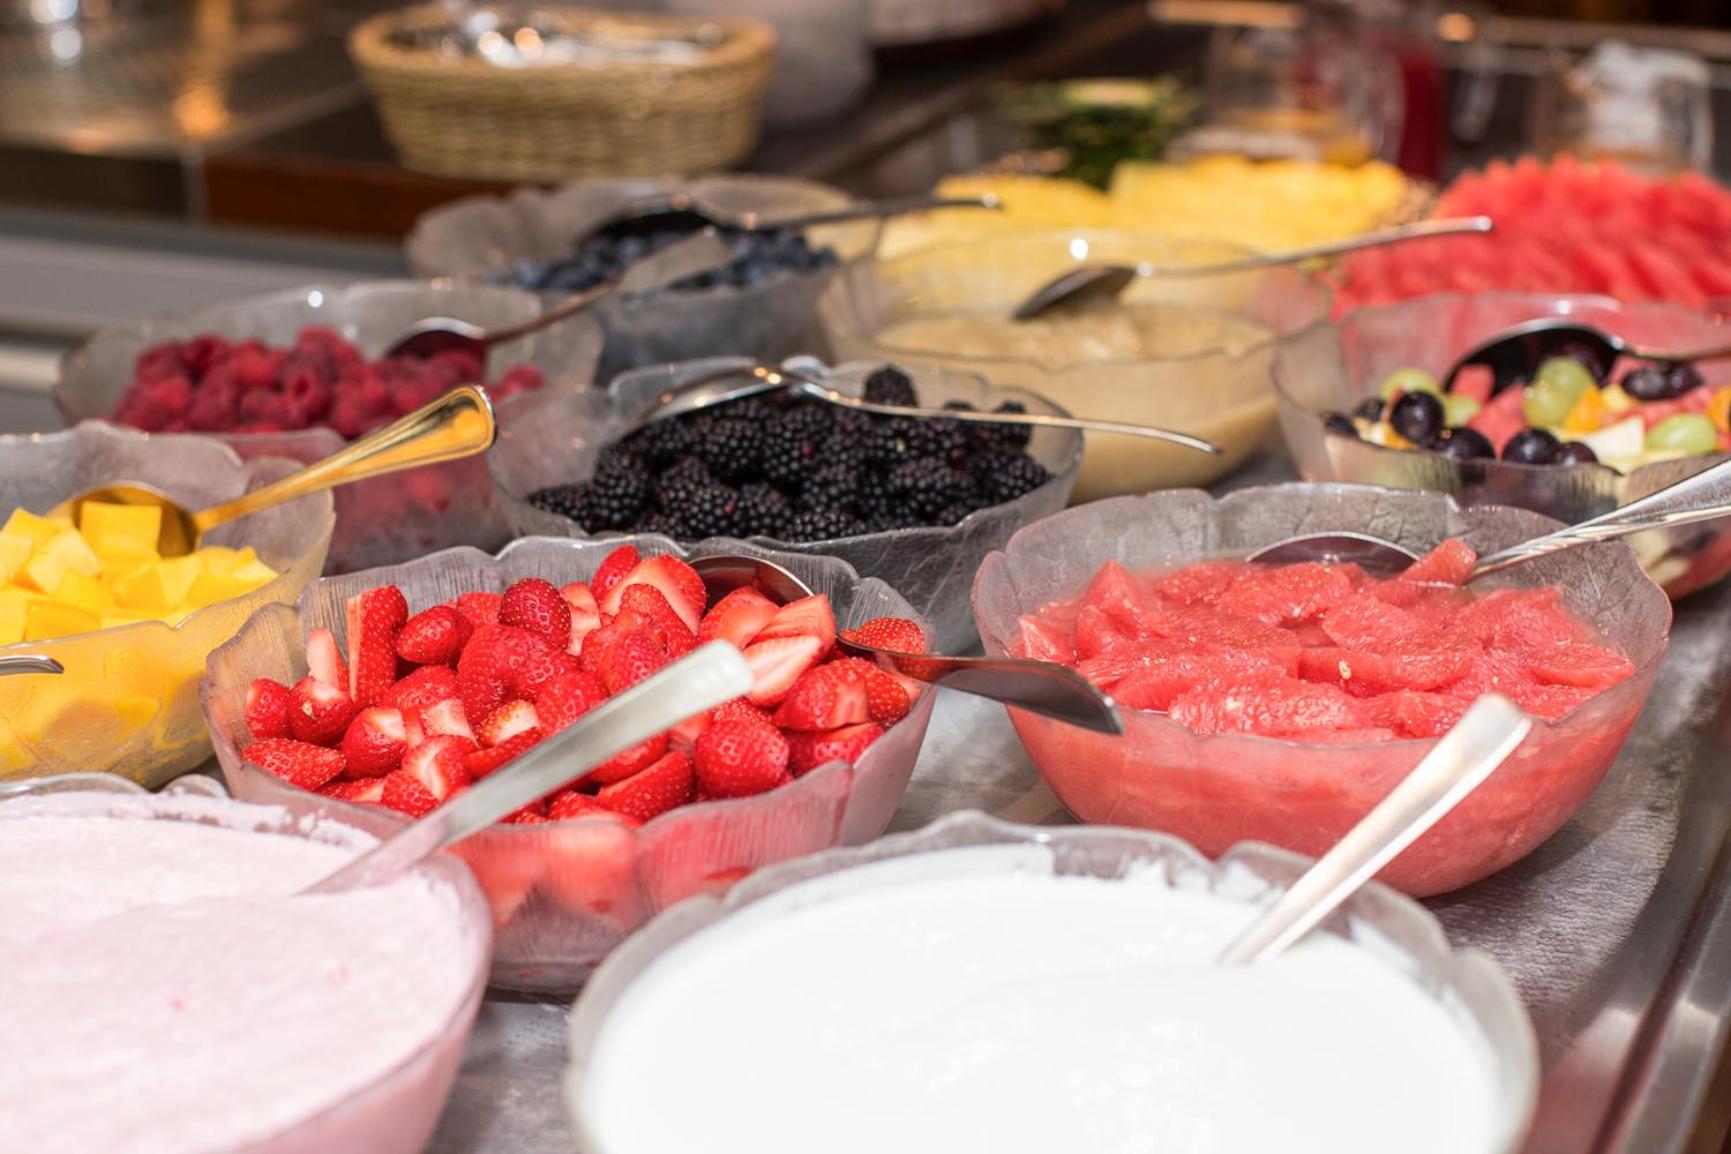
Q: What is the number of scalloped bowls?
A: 10